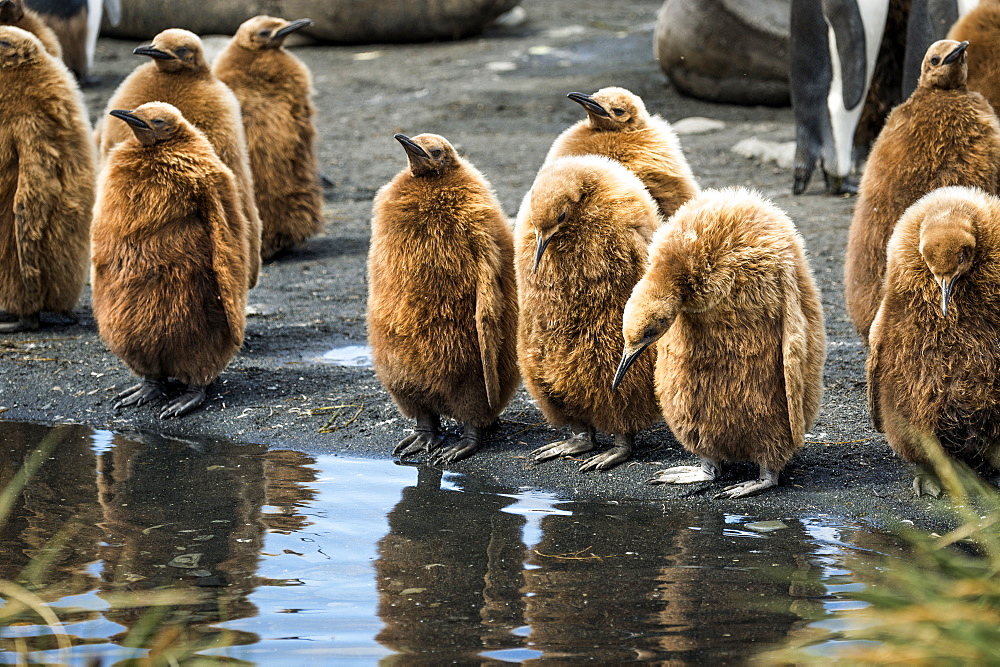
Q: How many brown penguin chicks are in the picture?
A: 12